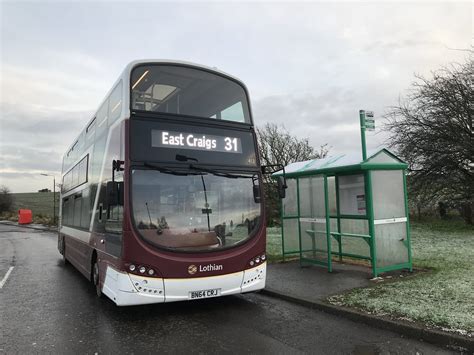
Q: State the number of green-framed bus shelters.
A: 1